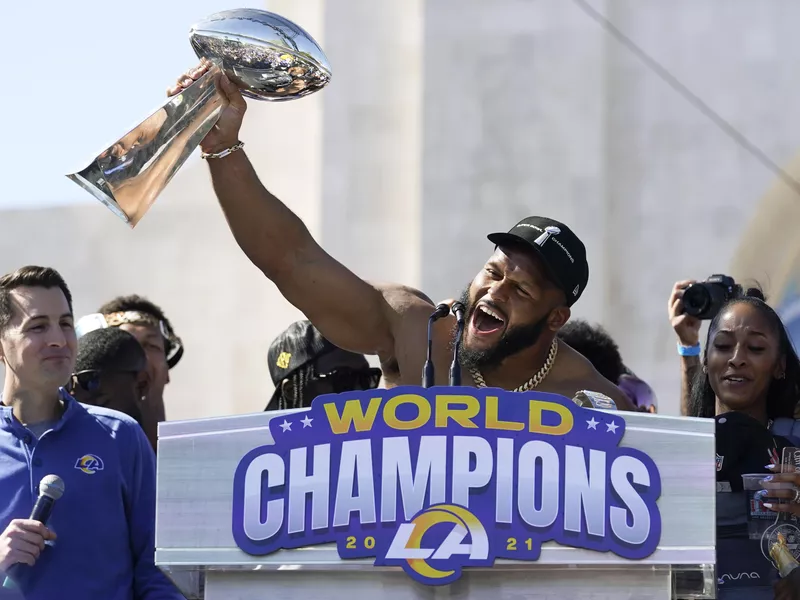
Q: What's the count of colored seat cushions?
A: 0